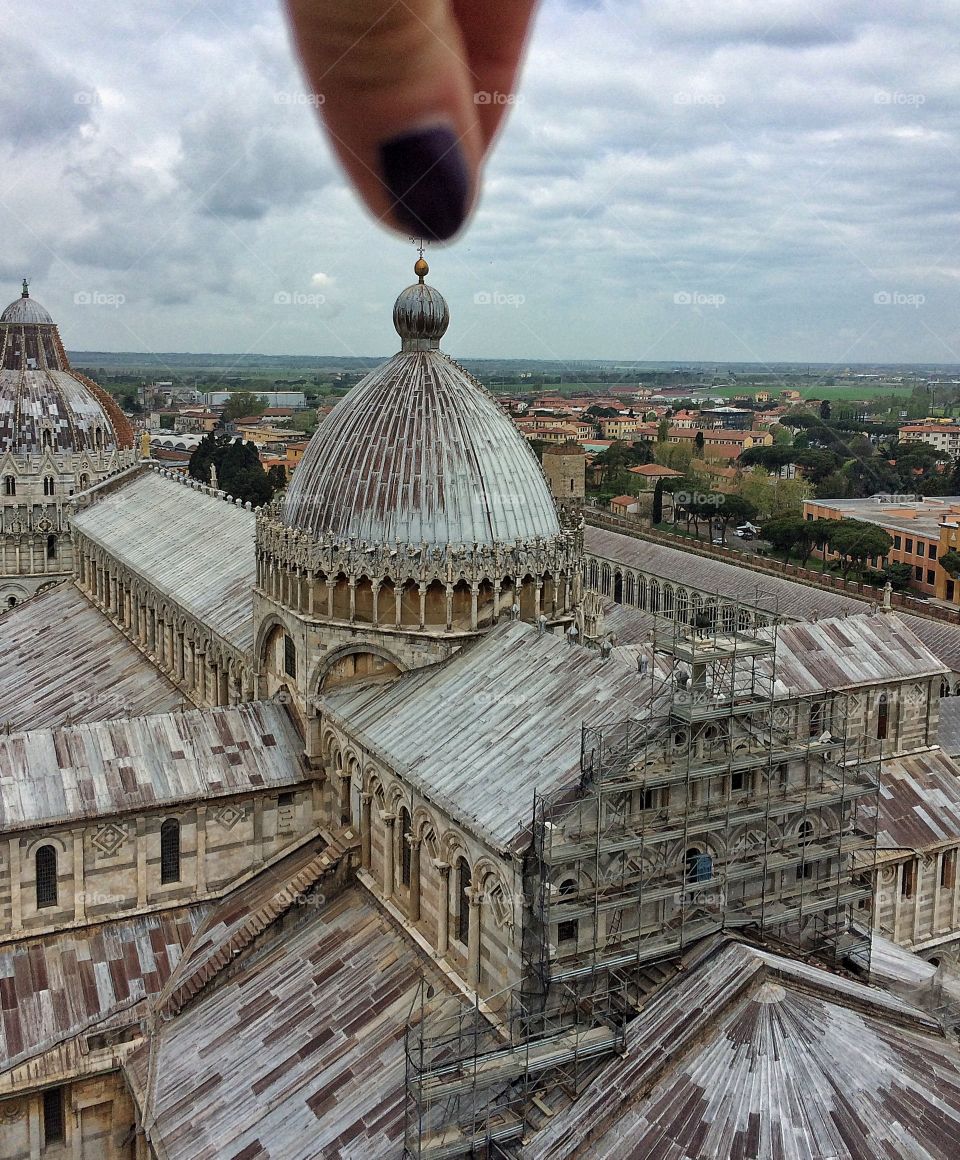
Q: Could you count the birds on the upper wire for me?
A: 0